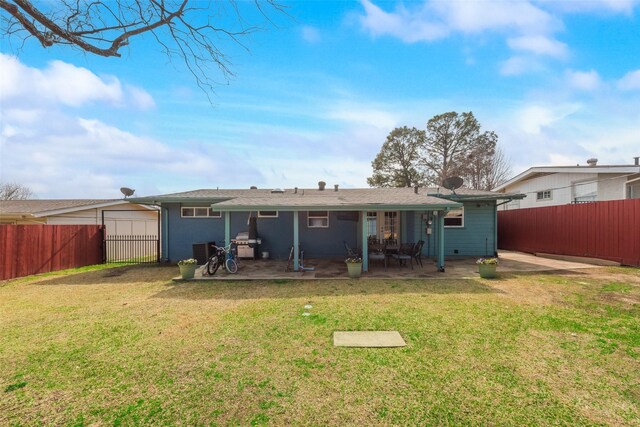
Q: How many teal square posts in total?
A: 4